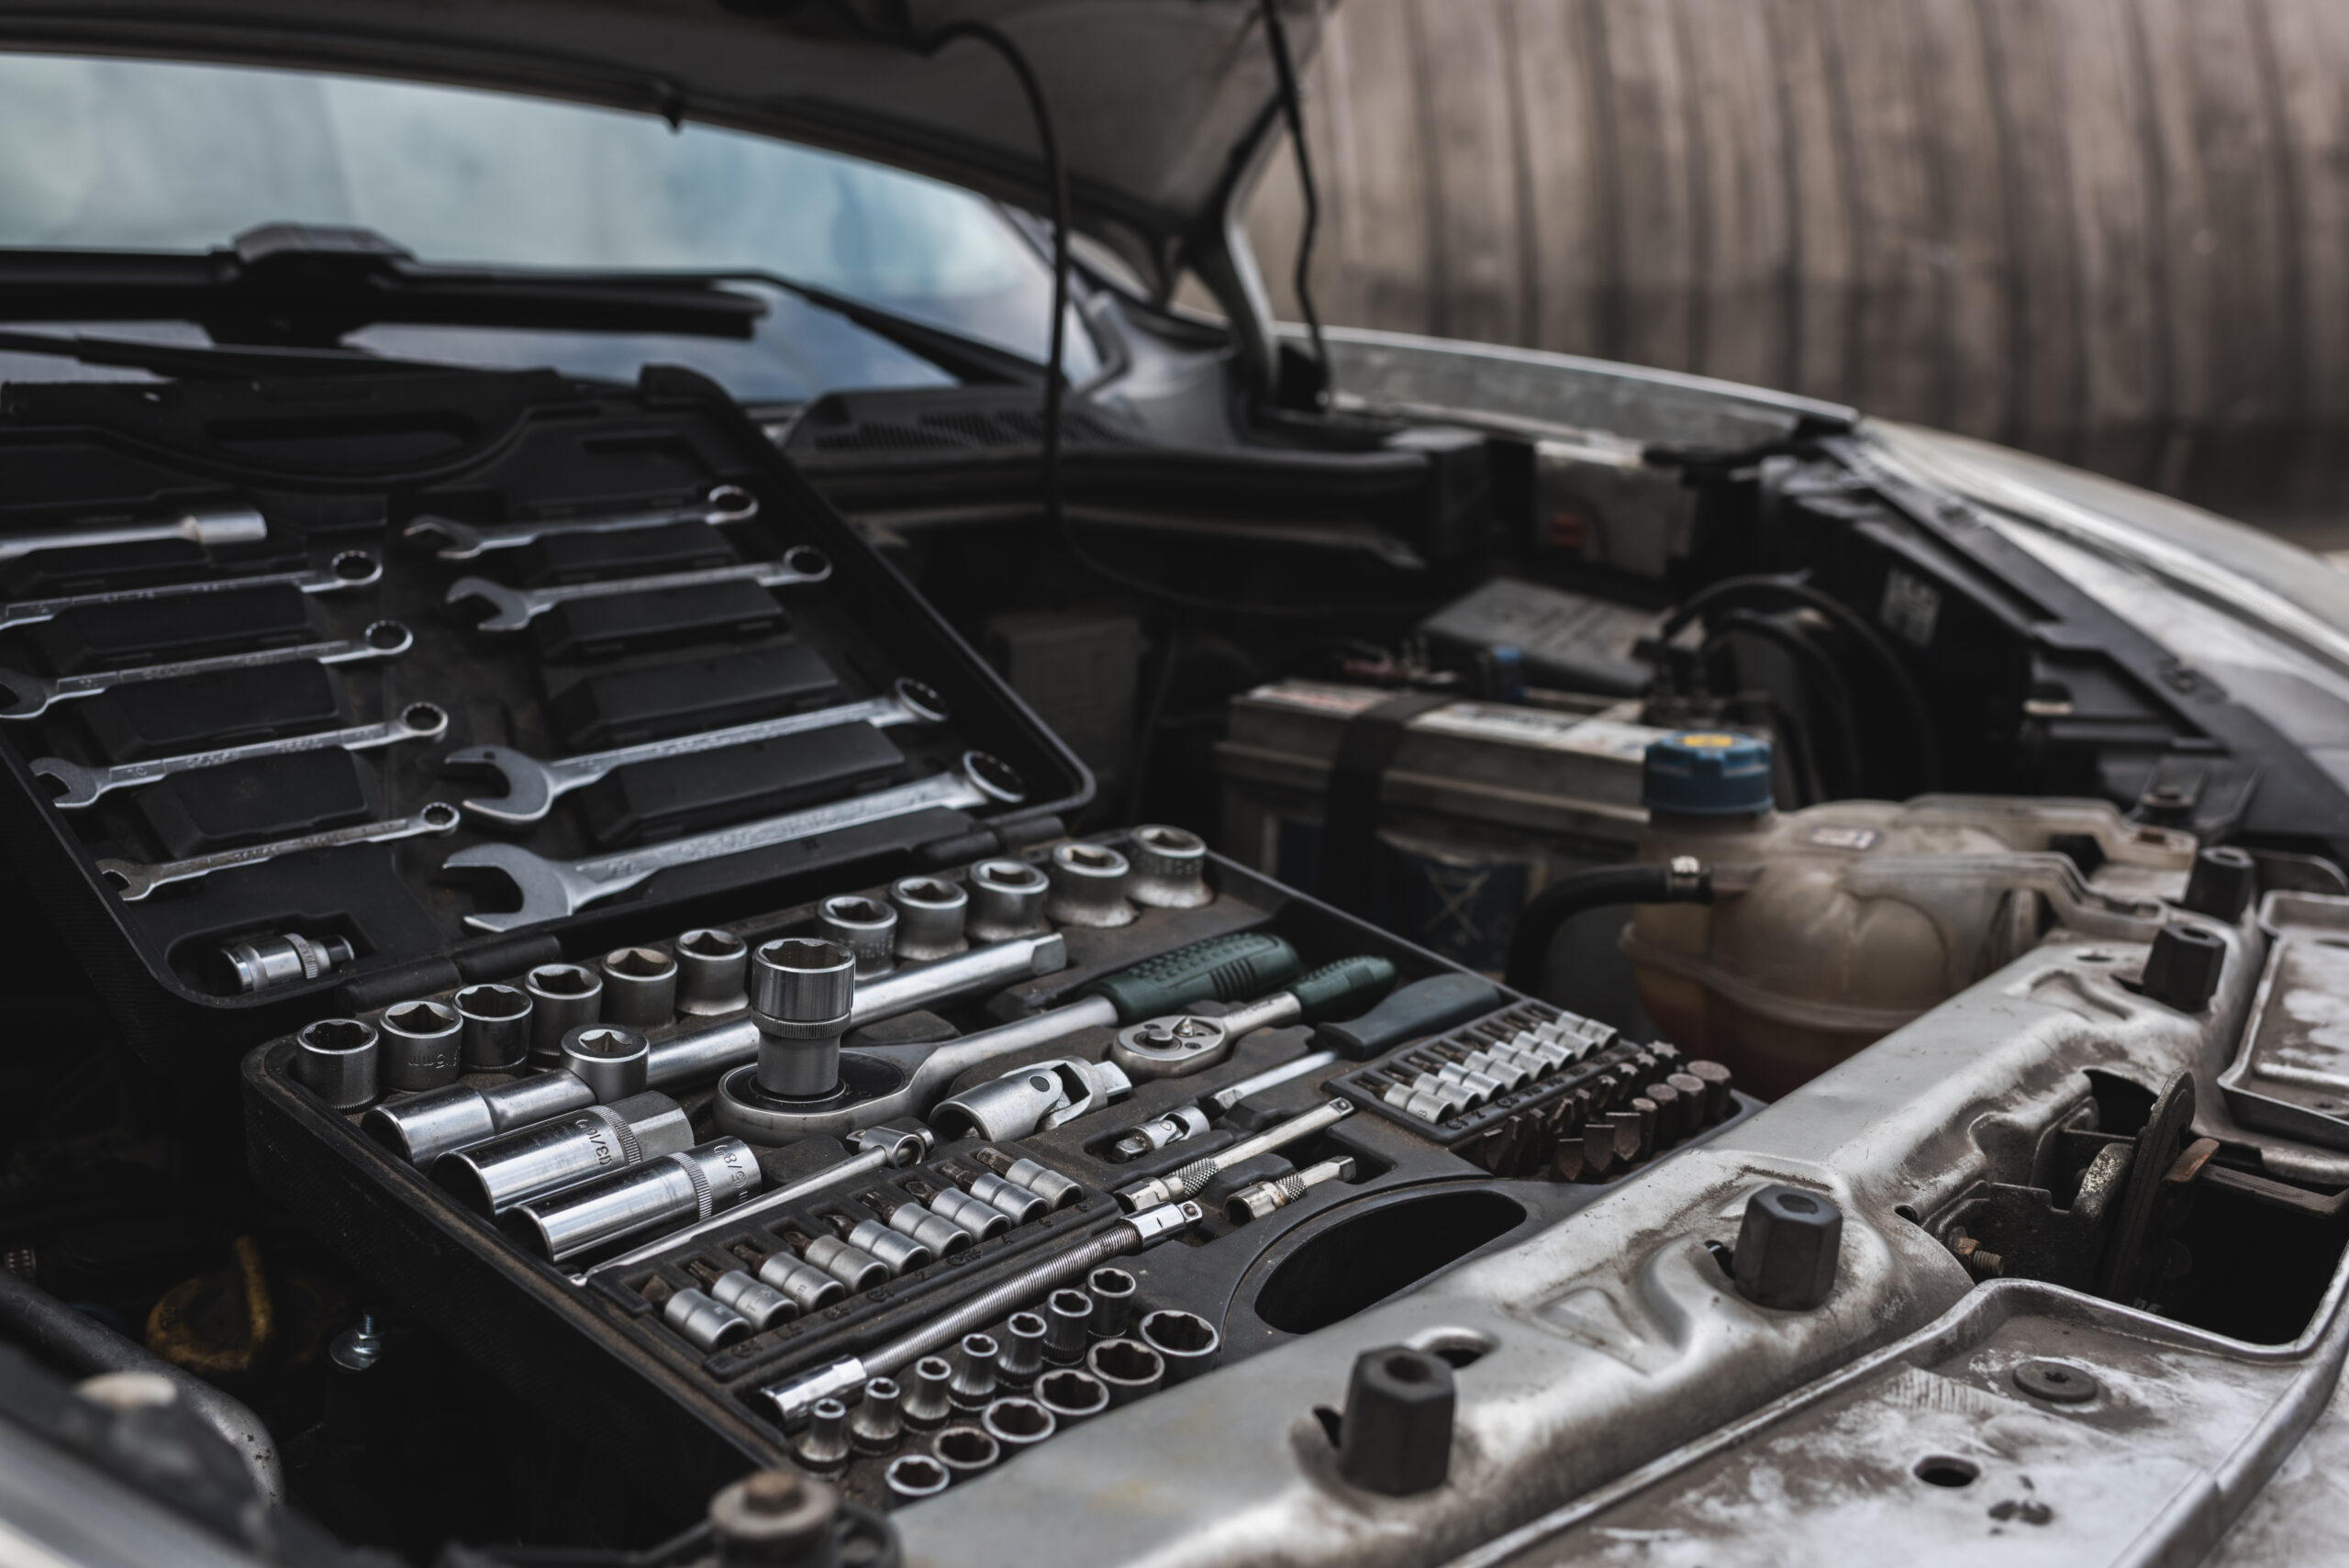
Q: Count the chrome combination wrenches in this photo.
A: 8